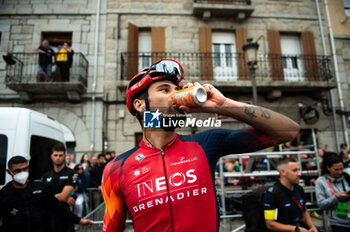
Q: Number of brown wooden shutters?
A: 6